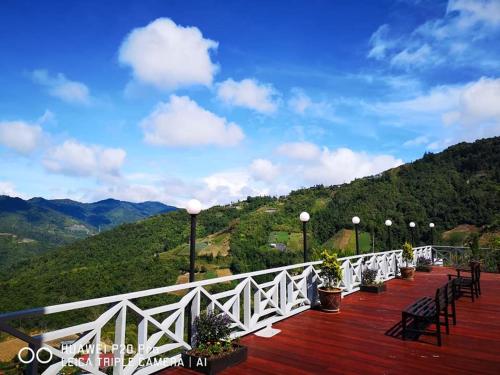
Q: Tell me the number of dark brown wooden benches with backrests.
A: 2